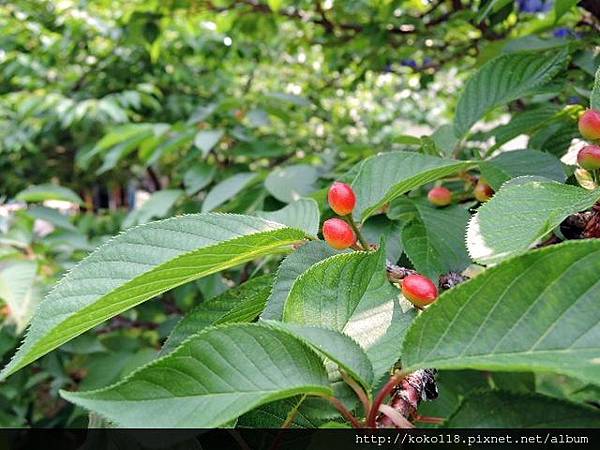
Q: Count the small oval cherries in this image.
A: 7